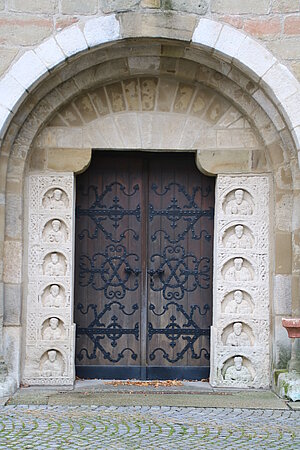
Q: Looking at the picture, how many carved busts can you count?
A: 12